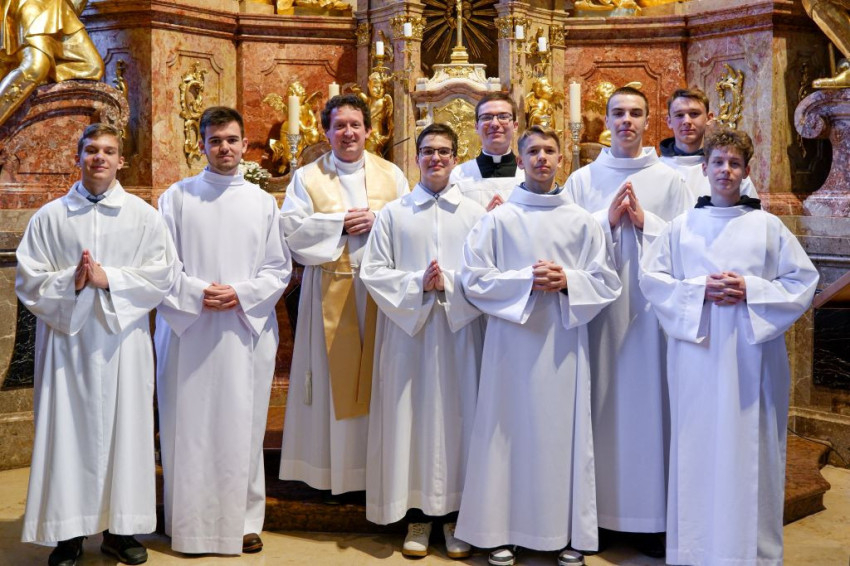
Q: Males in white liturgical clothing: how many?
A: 9